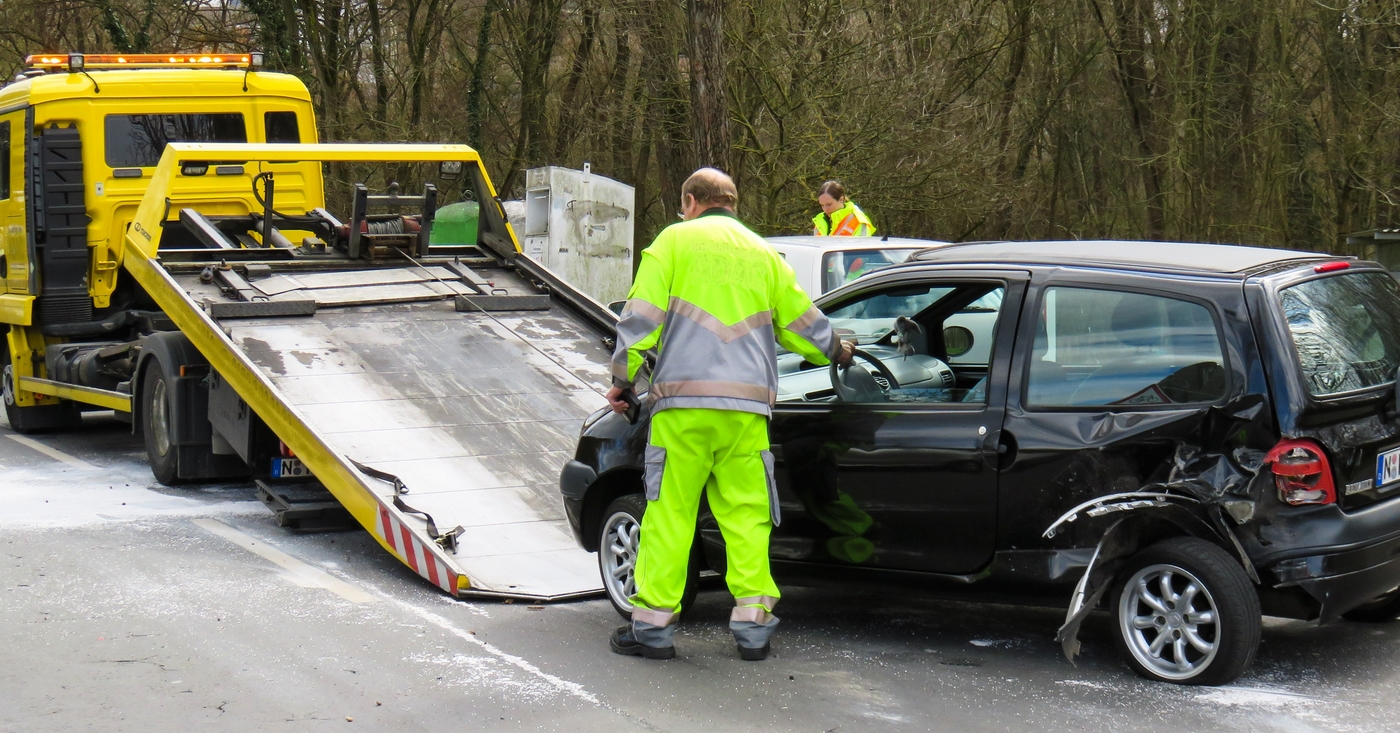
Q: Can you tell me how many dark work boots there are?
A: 2